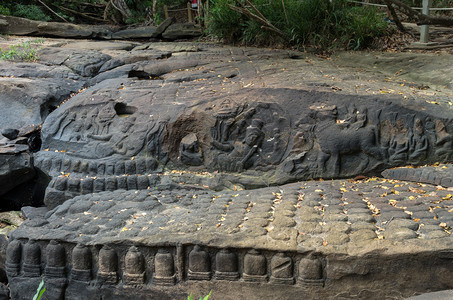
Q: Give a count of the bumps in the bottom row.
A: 12